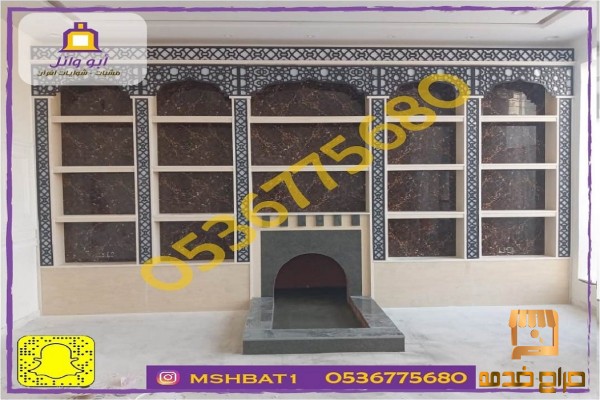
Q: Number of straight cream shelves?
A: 14